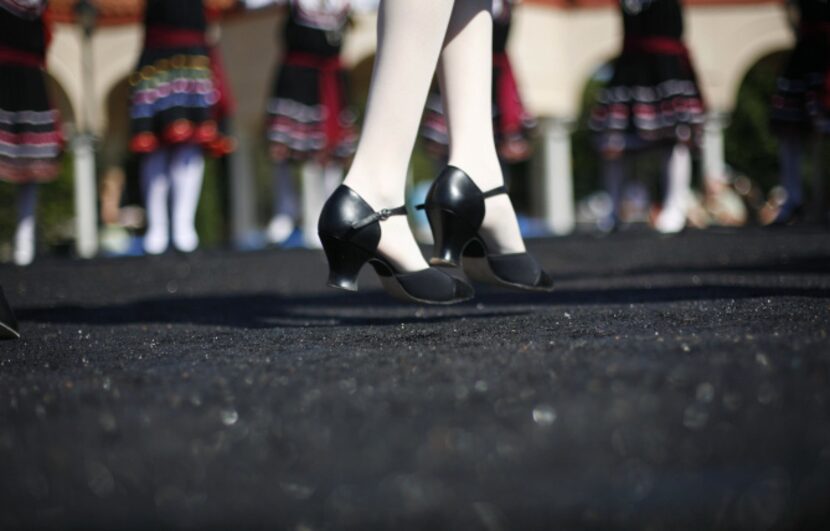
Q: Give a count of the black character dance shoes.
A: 2